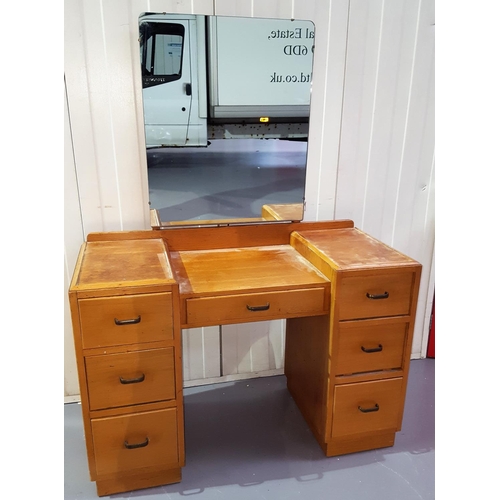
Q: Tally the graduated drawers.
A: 6